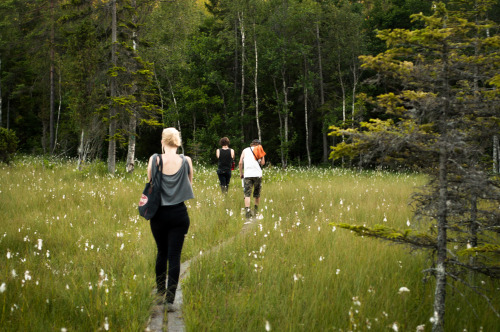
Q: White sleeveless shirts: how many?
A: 1